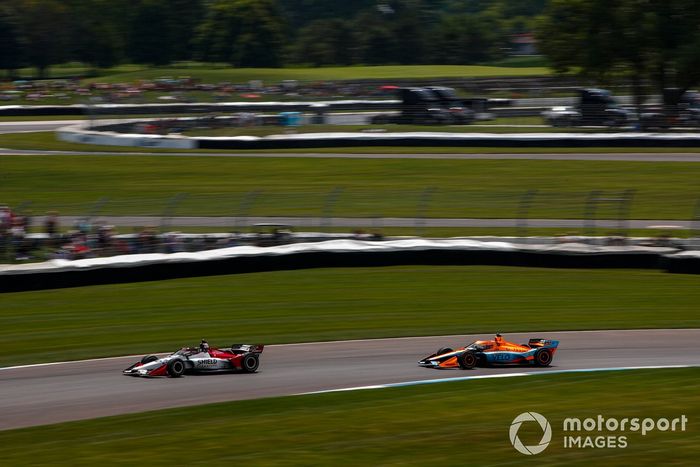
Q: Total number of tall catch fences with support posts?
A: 1